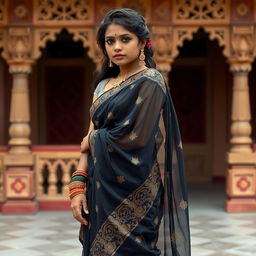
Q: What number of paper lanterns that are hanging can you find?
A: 0